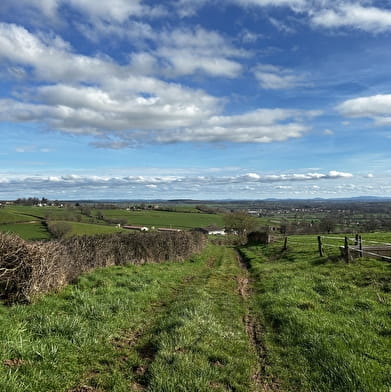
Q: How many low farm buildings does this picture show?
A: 3